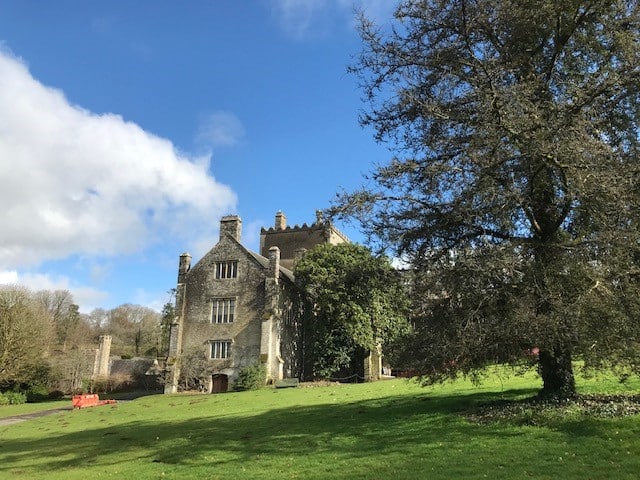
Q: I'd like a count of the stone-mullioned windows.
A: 3